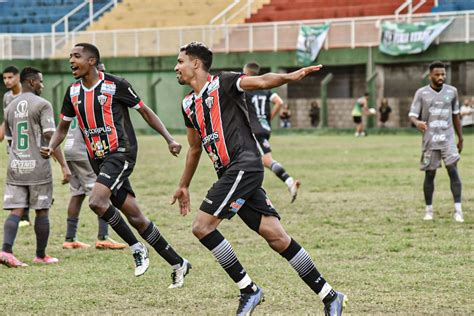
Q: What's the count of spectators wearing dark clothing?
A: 3